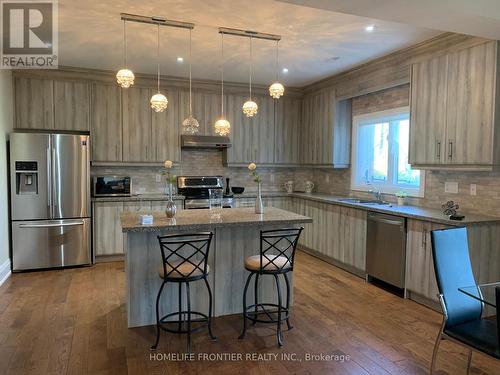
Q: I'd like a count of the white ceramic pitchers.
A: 2